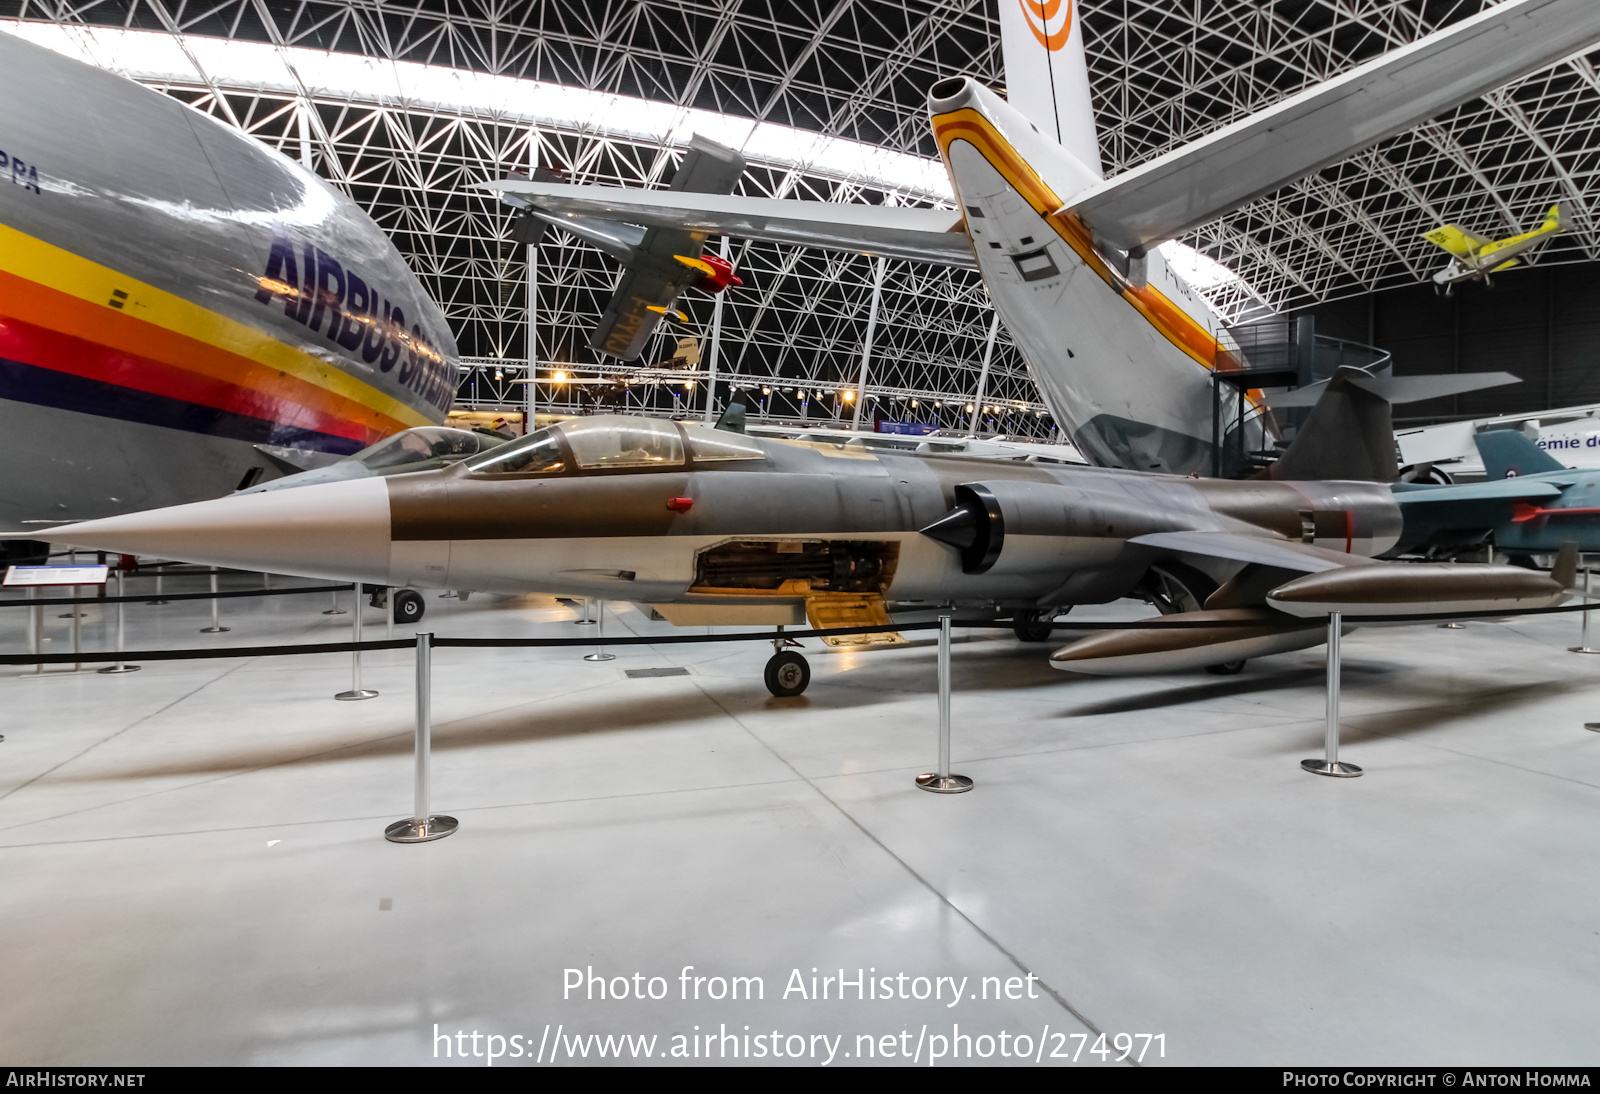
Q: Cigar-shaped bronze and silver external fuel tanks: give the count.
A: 2